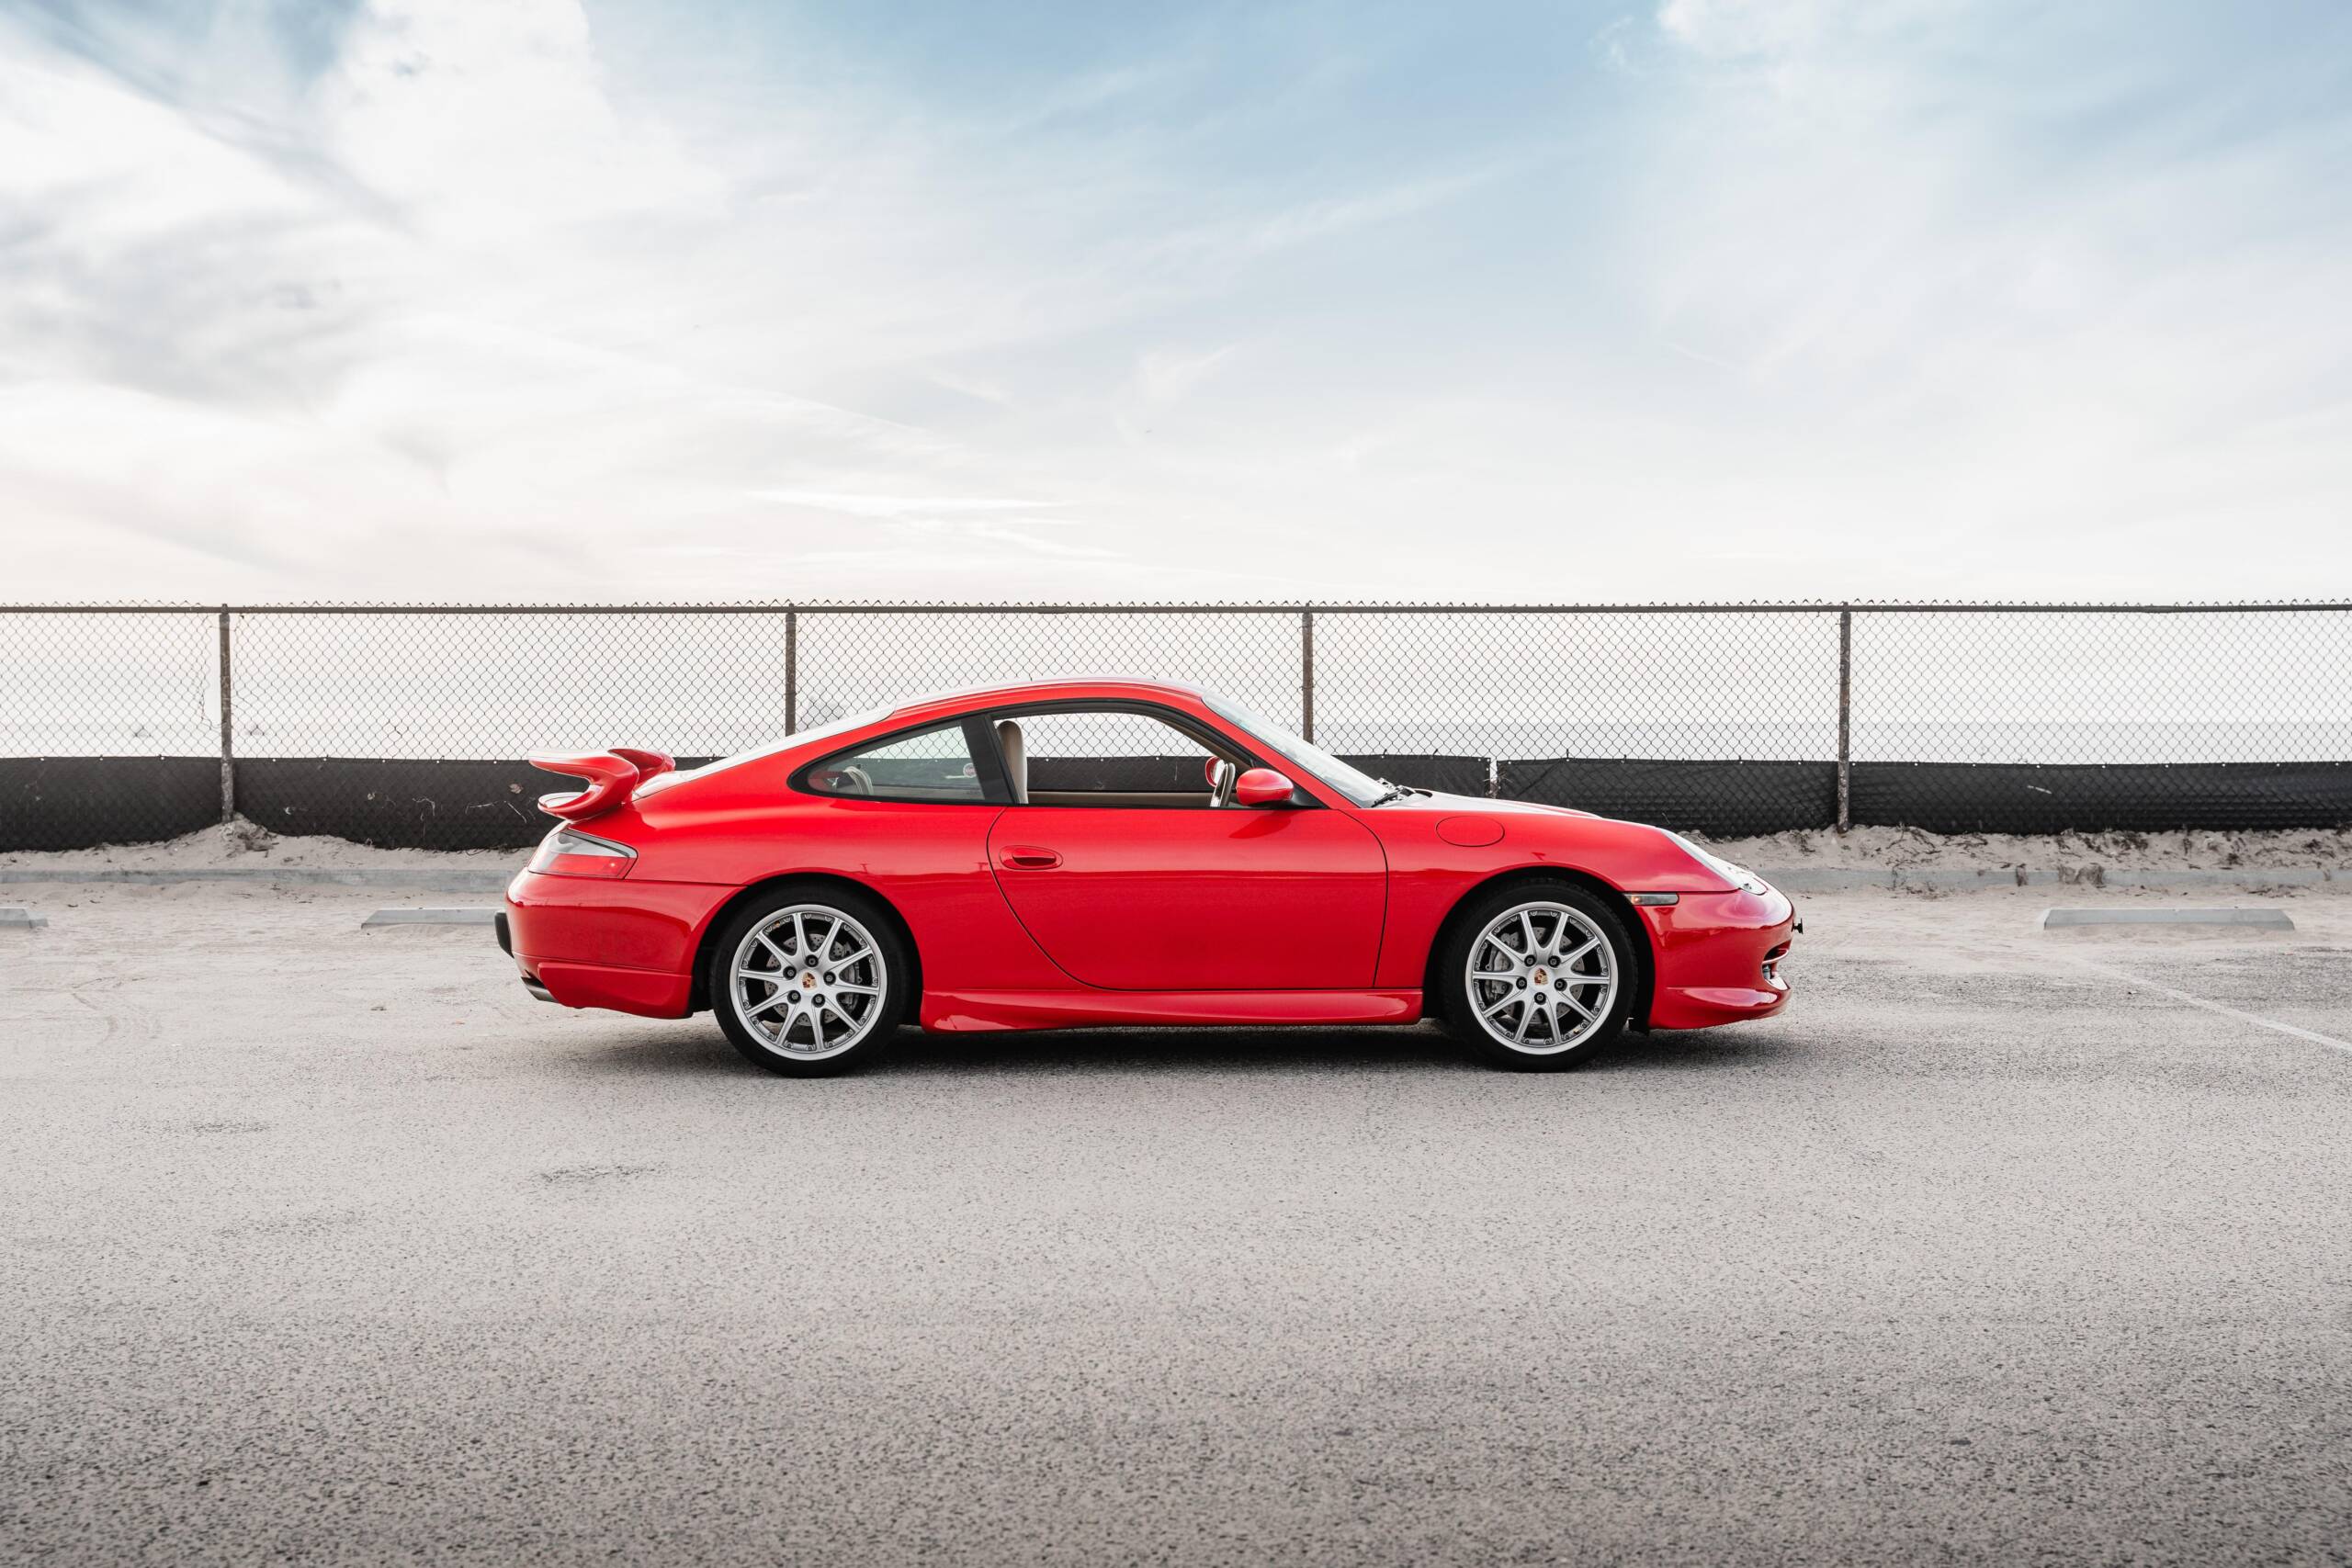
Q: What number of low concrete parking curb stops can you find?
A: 3